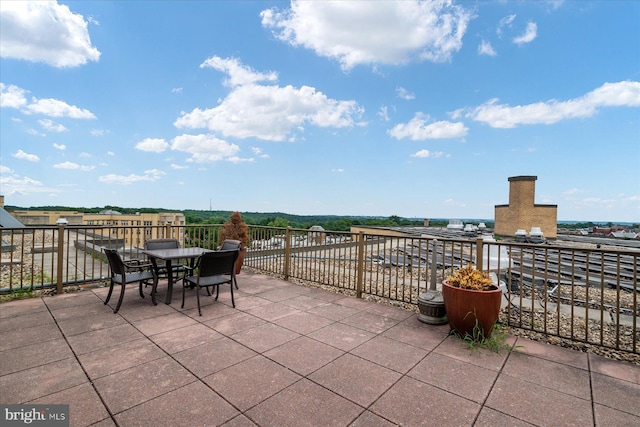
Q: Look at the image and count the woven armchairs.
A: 4